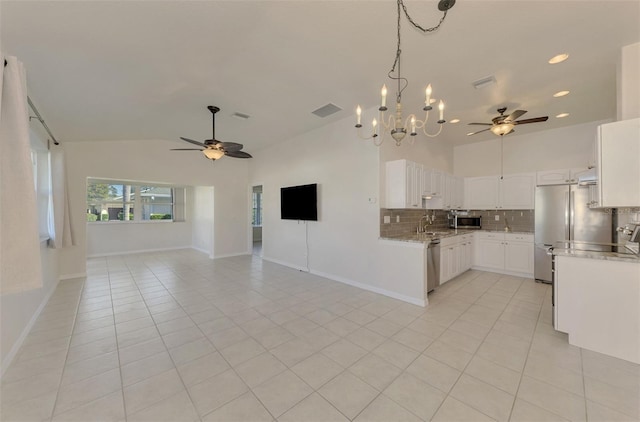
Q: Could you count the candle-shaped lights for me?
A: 6